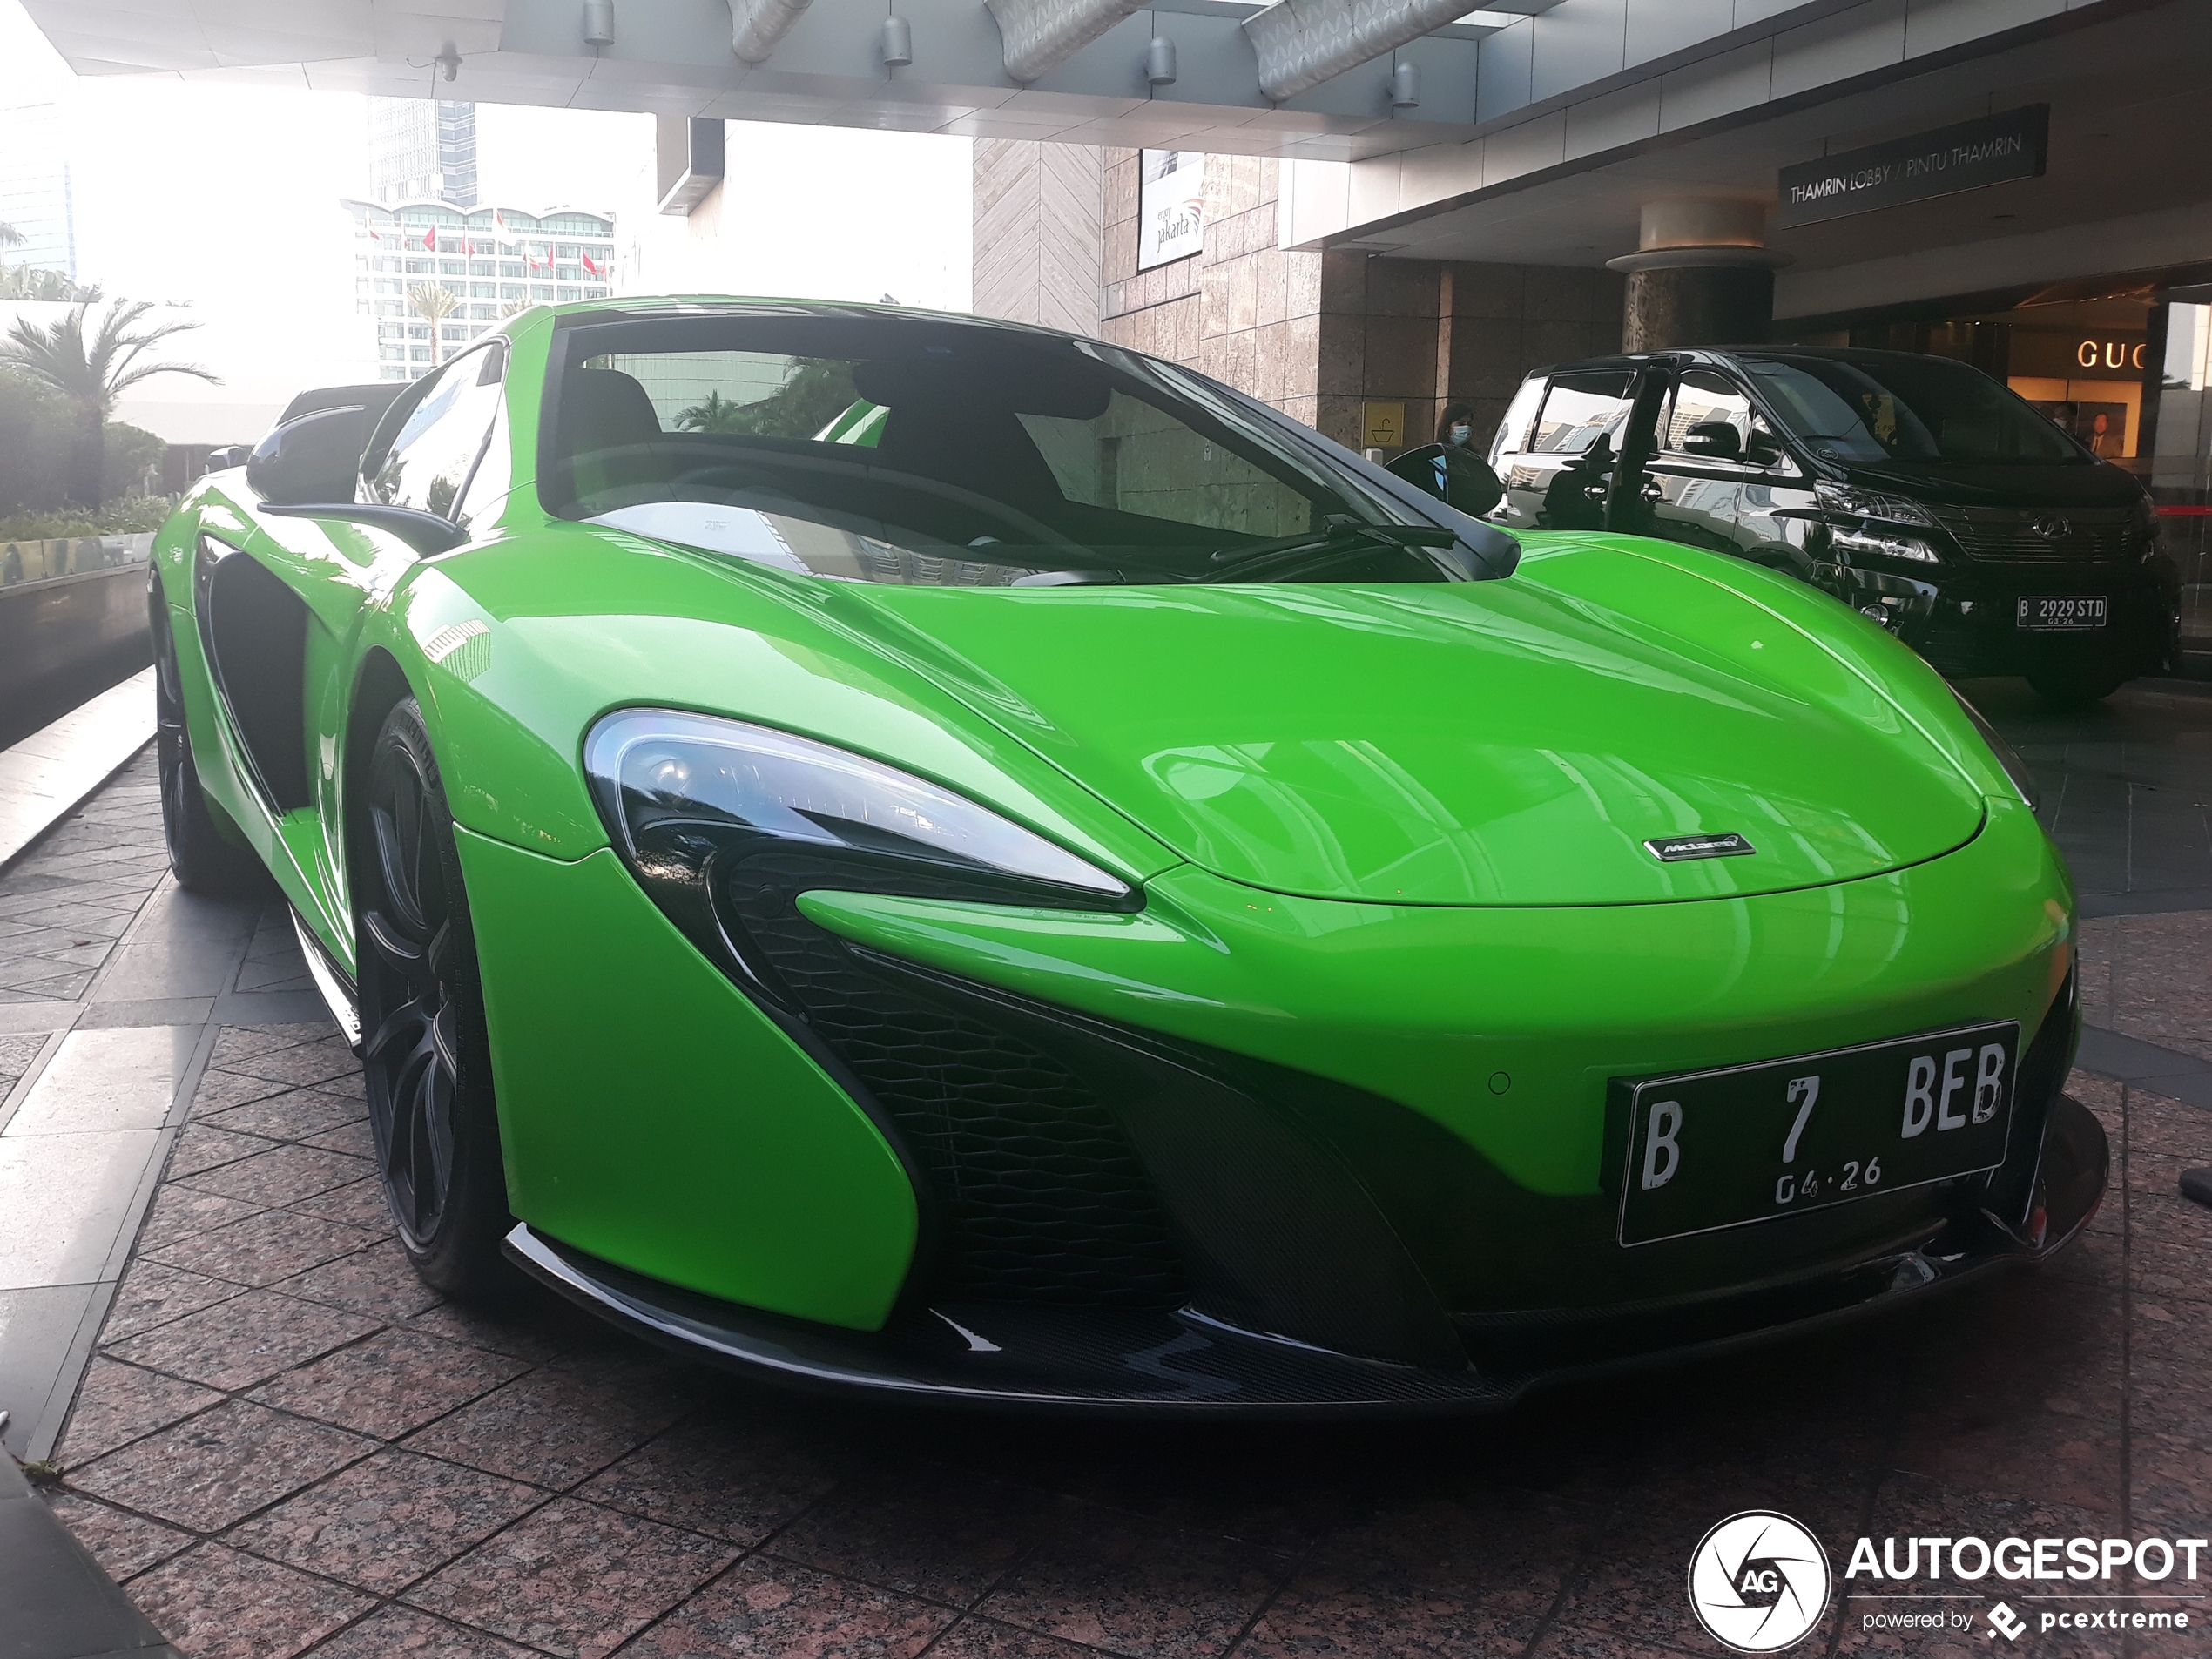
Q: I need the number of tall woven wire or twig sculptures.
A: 0